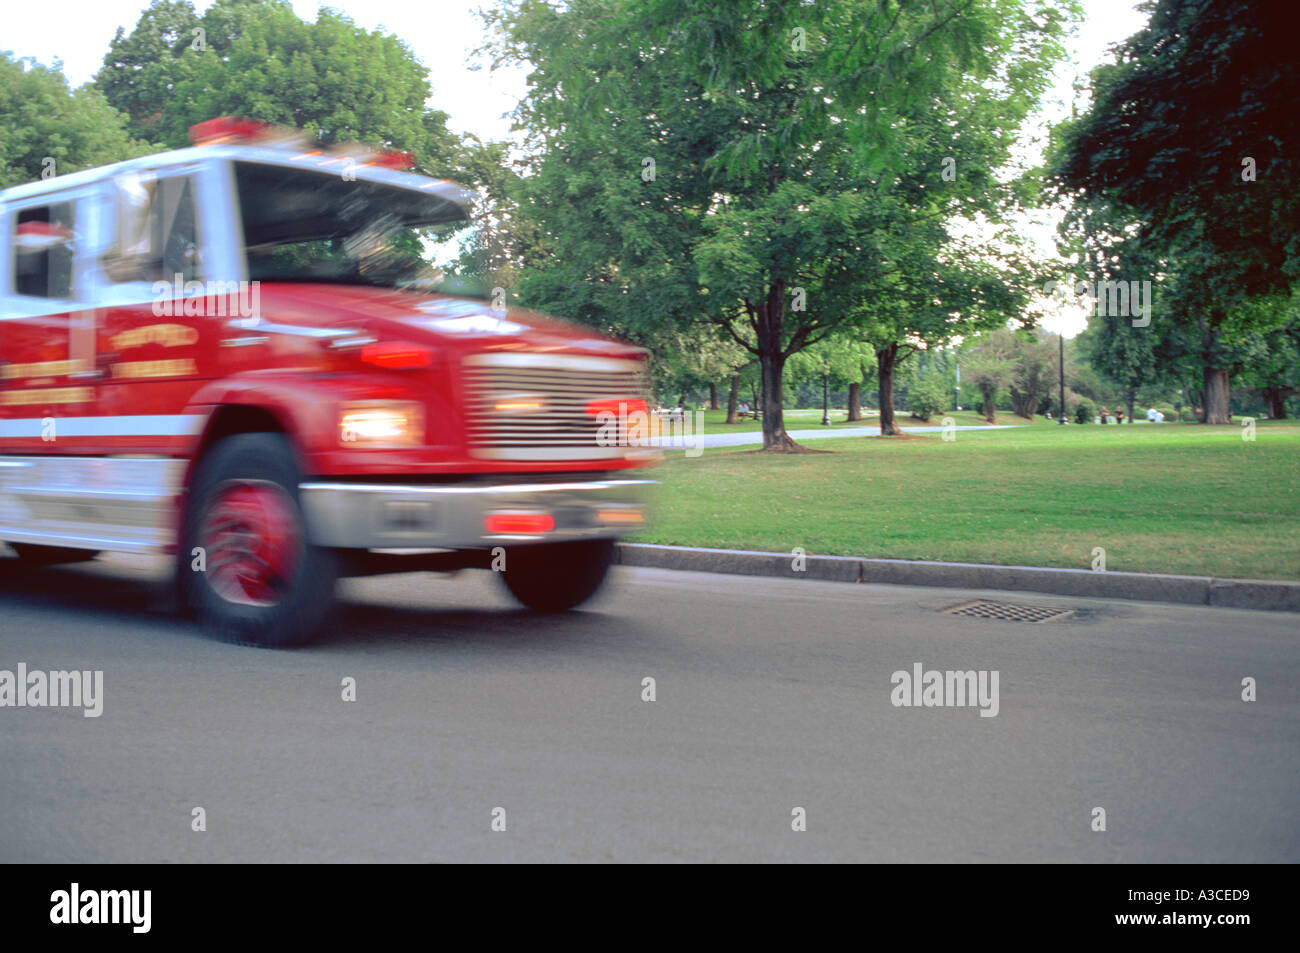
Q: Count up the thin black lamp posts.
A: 2